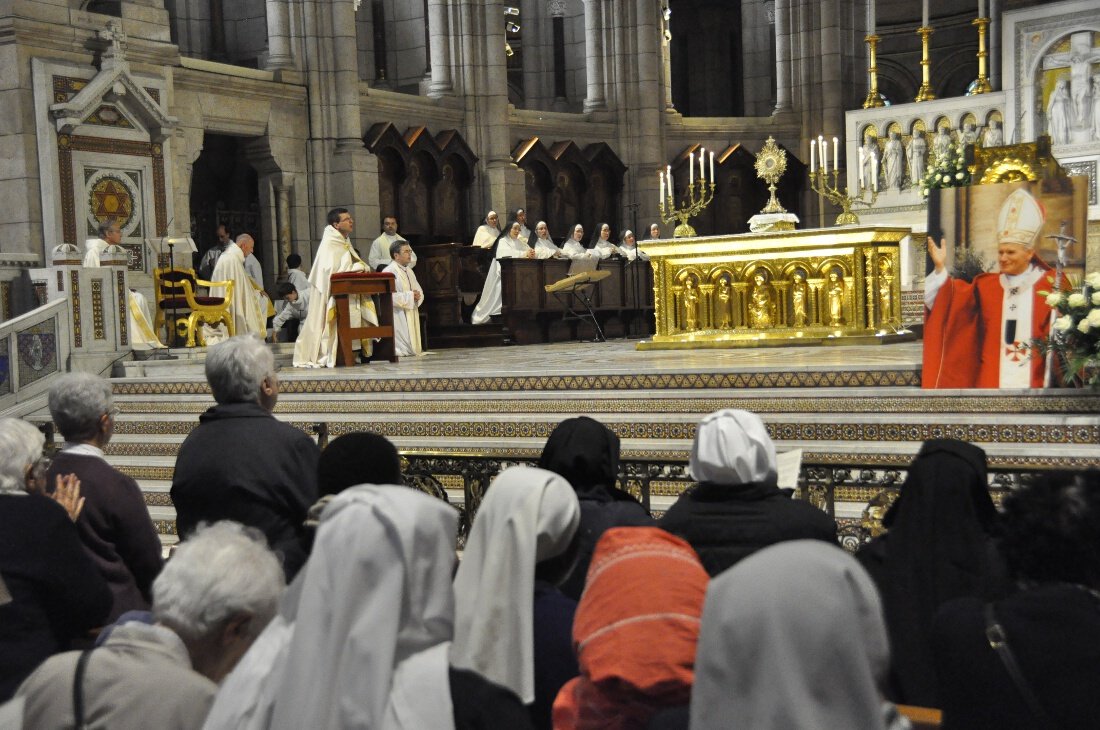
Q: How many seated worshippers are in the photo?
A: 13